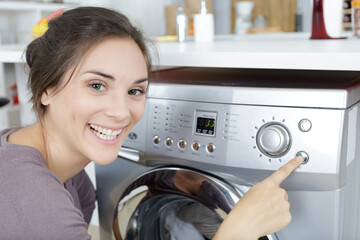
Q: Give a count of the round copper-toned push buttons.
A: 5